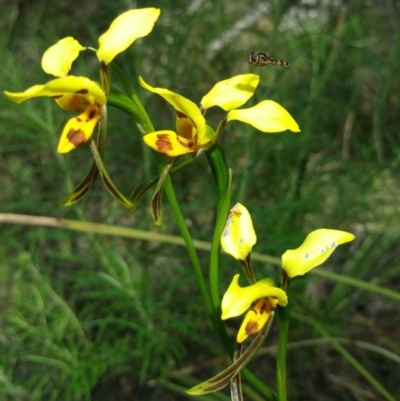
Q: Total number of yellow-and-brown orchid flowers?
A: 3